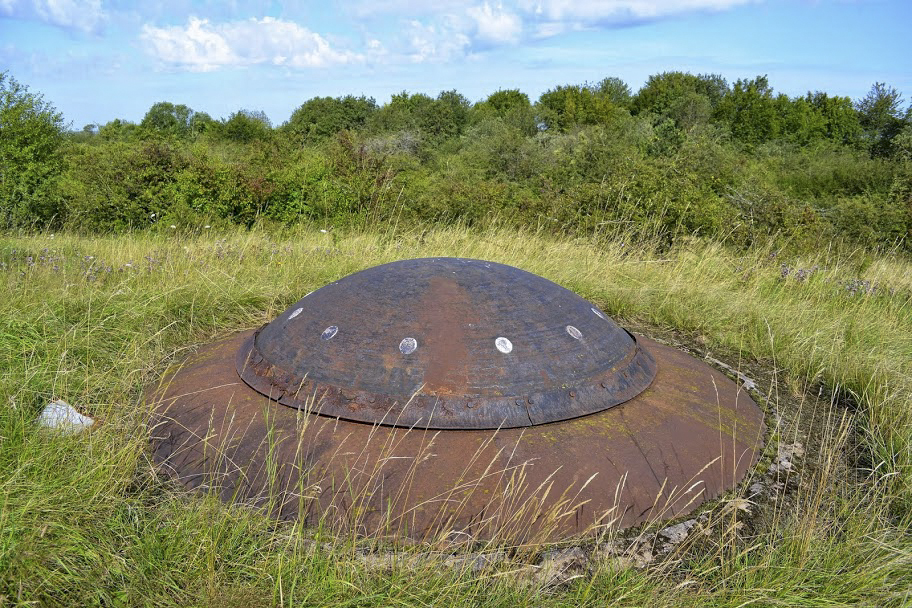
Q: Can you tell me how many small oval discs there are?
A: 6